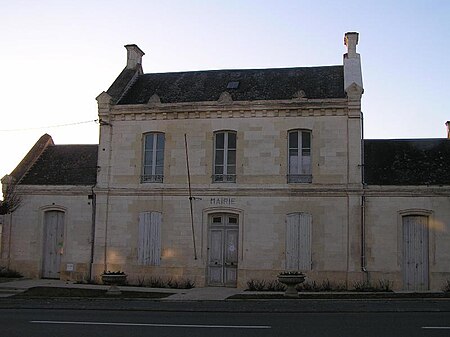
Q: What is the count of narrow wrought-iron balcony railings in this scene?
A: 3